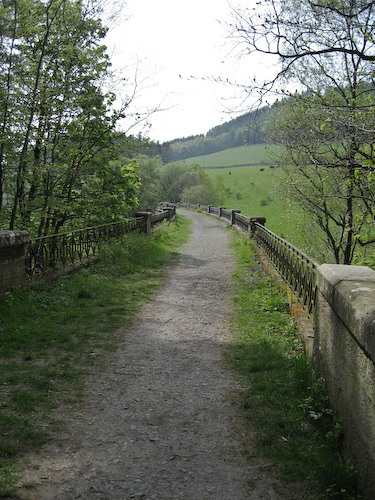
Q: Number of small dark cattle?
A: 3